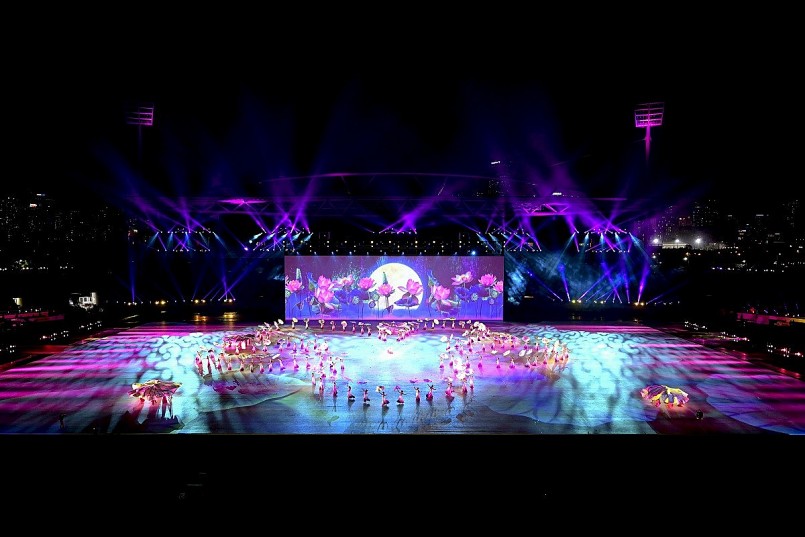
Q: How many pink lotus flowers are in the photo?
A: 11